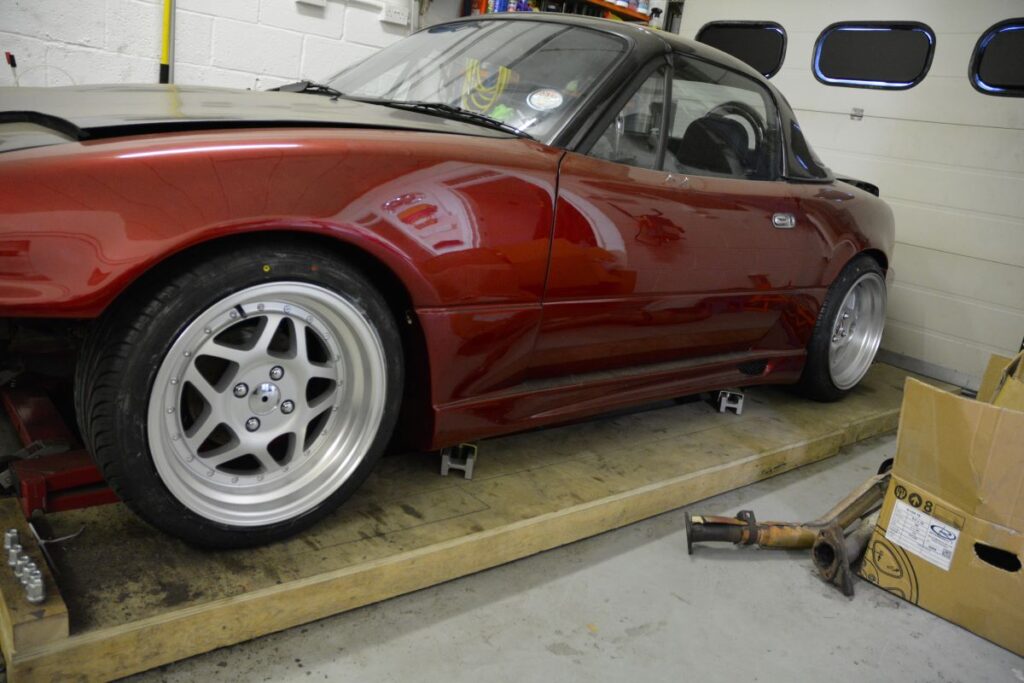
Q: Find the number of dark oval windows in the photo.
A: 3